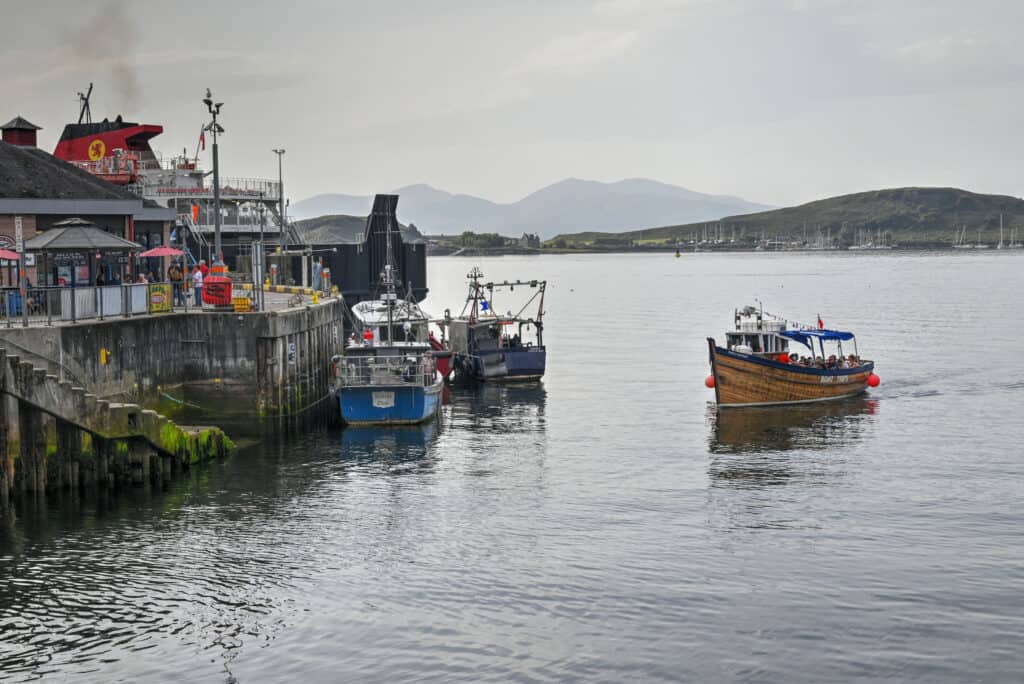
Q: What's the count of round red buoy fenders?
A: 4